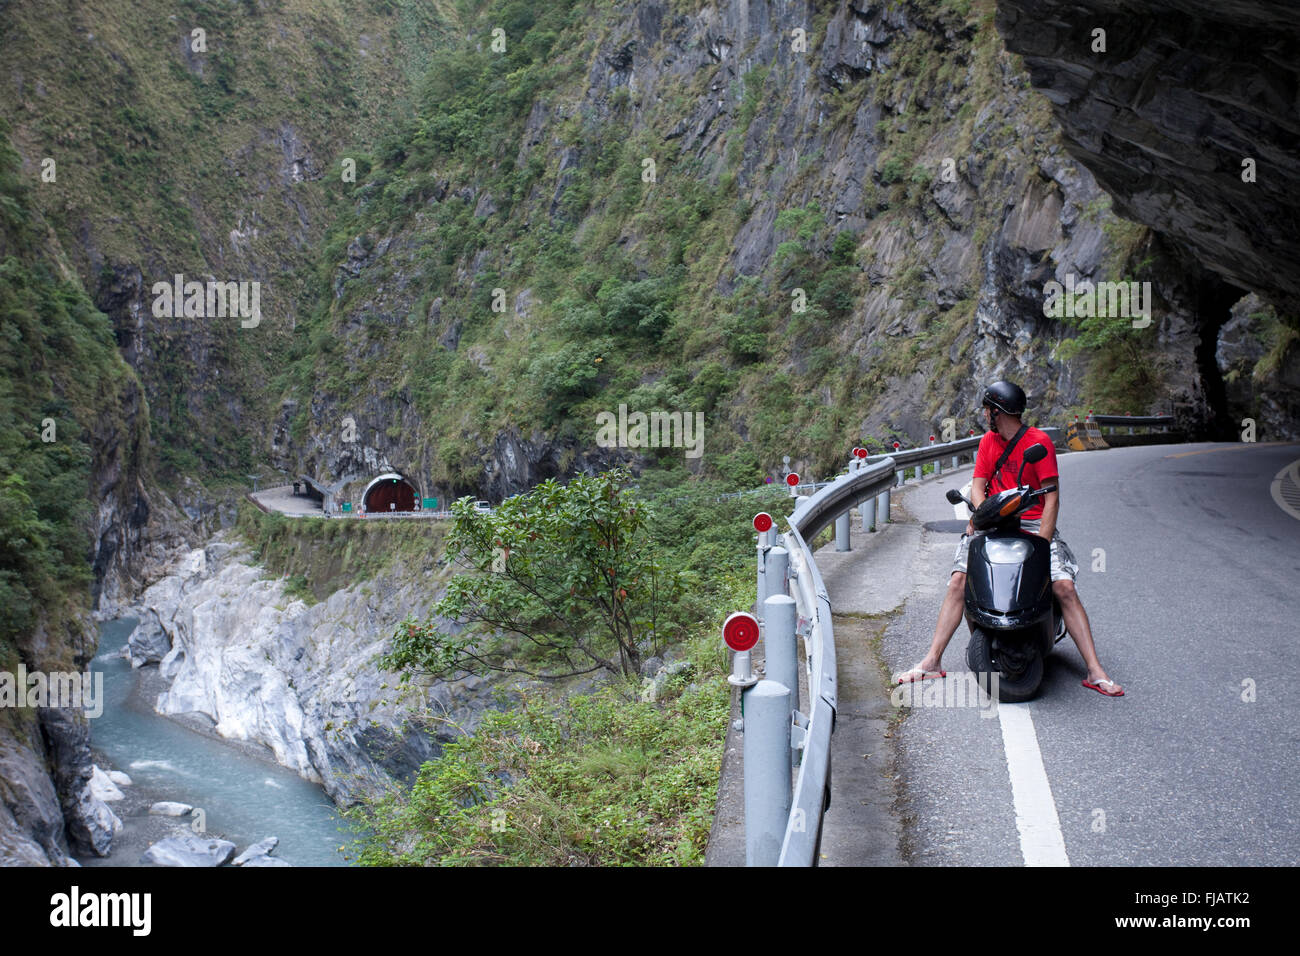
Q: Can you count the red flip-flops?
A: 2